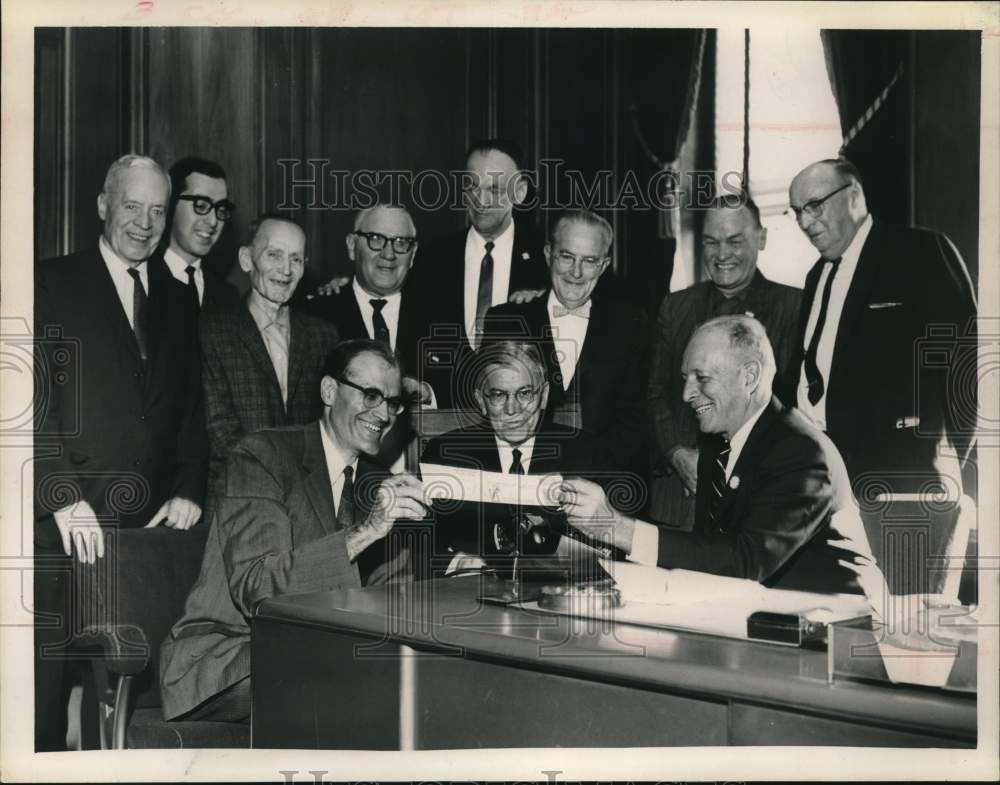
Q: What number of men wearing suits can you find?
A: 11